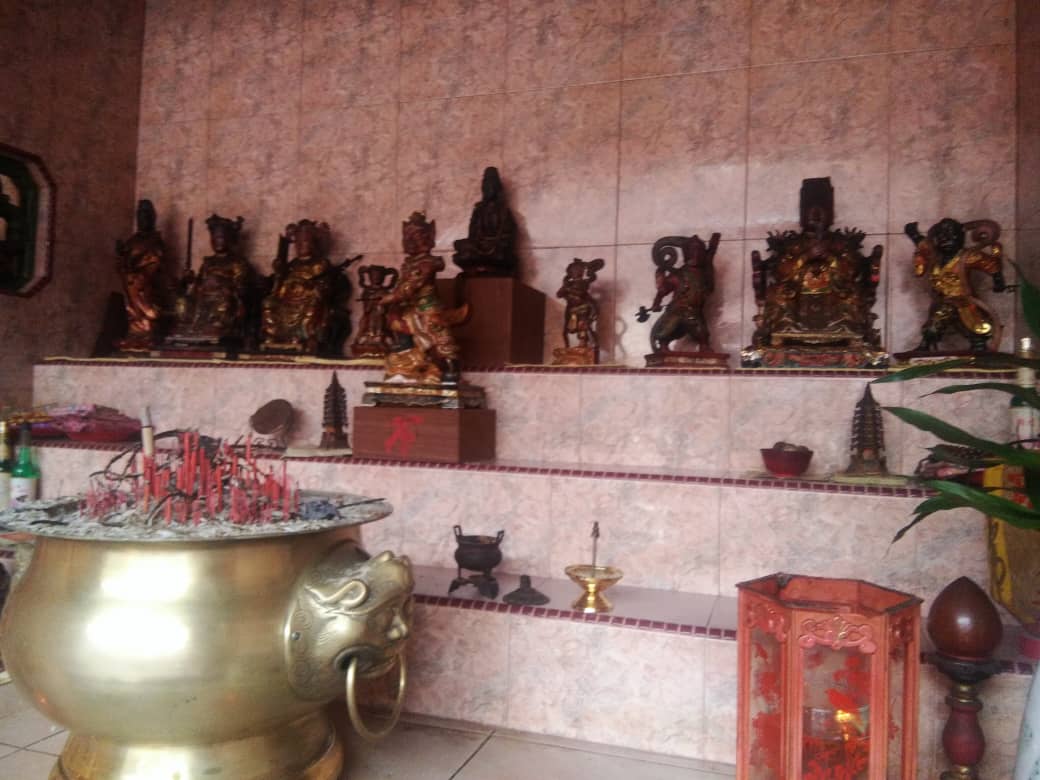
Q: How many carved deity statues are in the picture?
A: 10